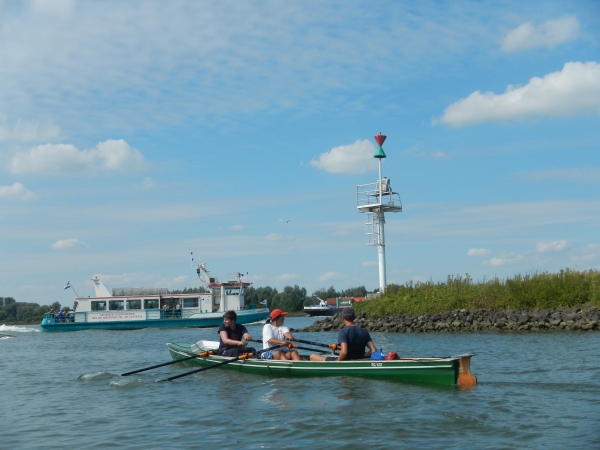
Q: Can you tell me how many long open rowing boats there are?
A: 1